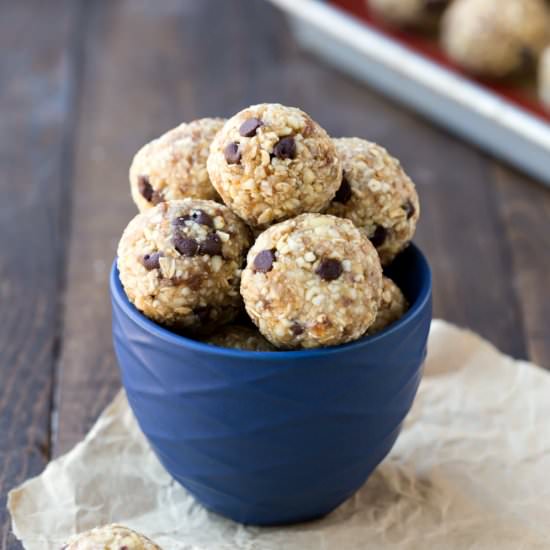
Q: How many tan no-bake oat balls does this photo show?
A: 11